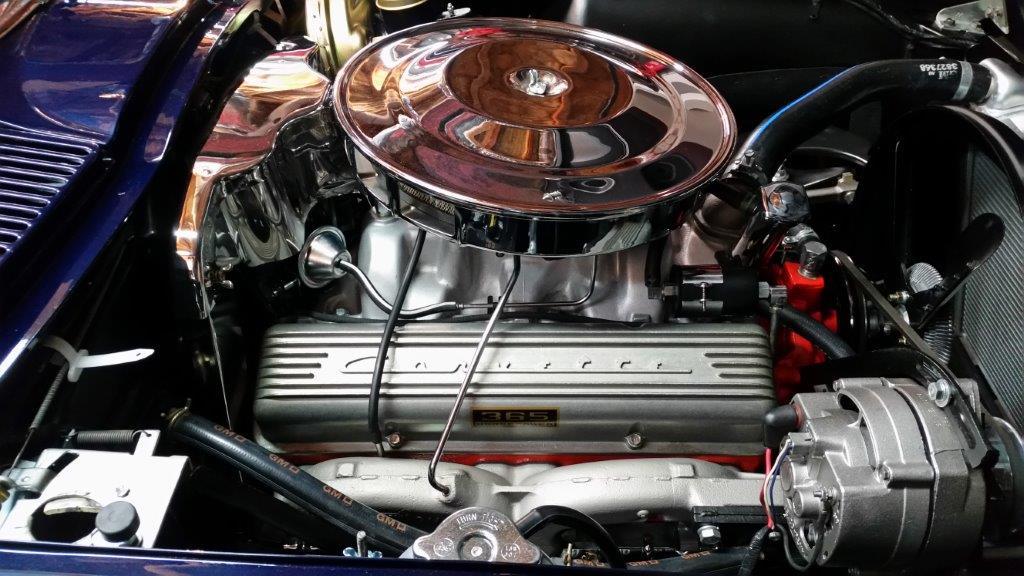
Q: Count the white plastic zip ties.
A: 1